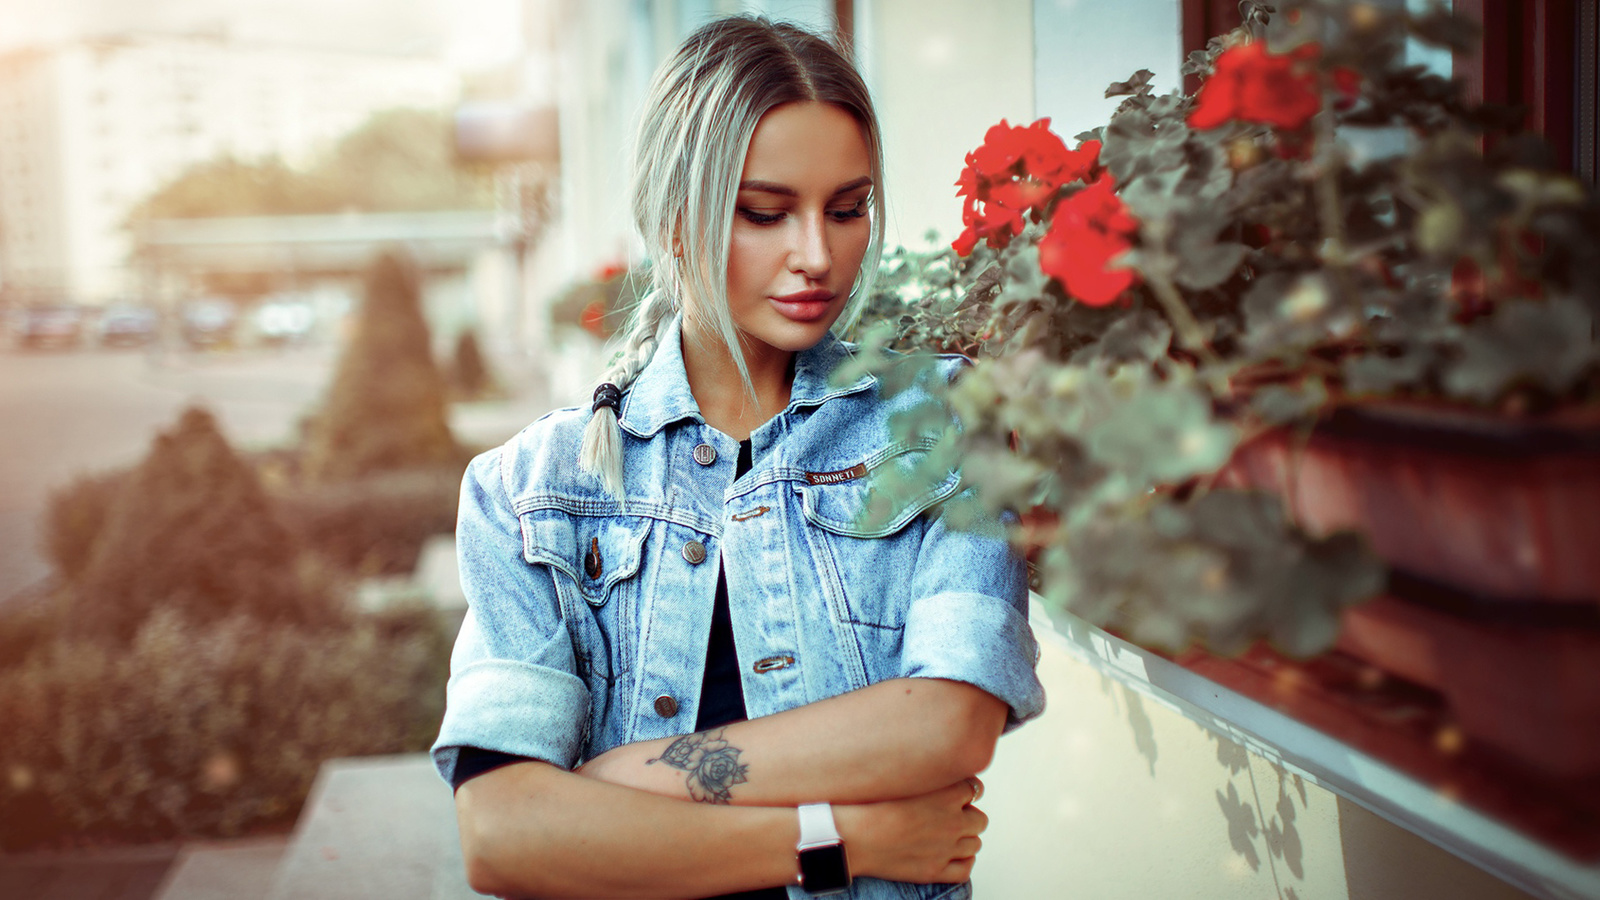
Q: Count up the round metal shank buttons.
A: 4